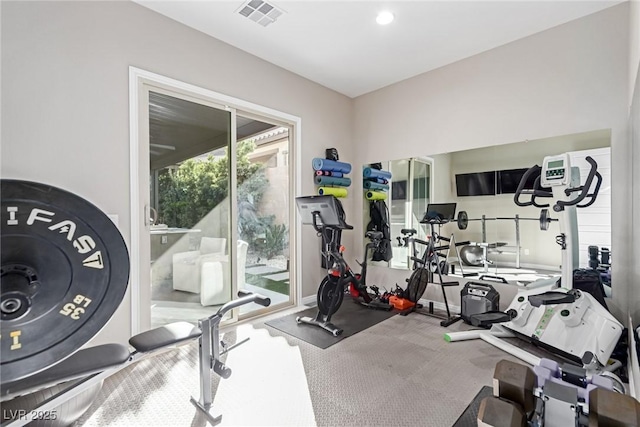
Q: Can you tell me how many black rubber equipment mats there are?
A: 2